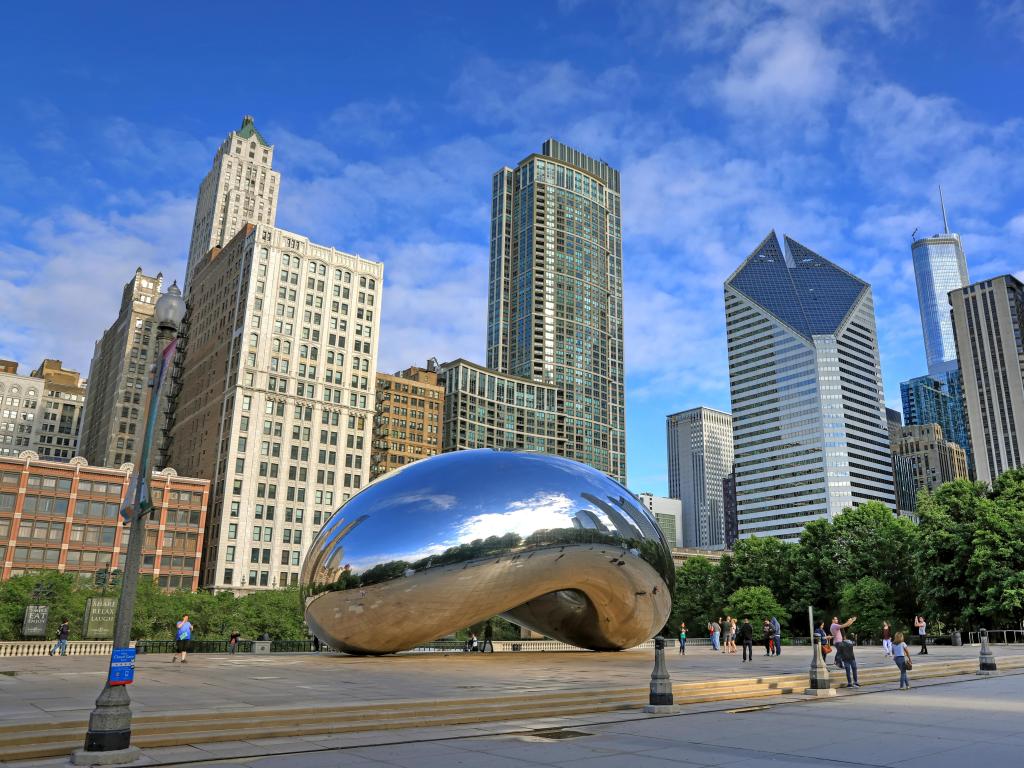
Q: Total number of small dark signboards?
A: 2